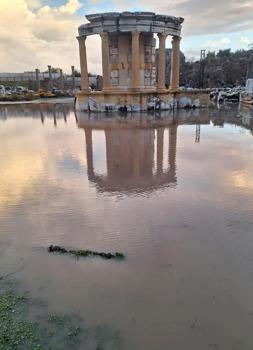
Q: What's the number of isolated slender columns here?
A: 4